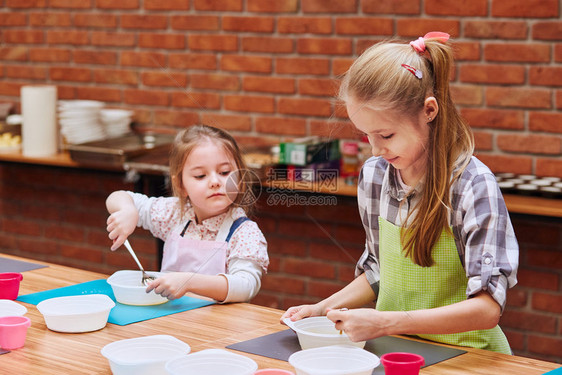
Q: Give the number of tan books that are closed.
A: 0